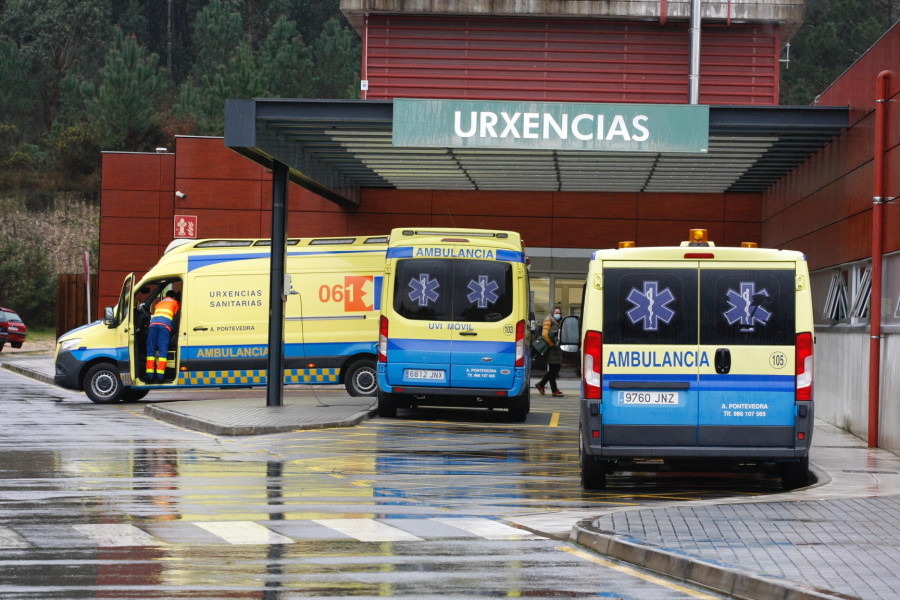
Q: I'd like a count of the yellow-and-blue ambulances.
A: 3